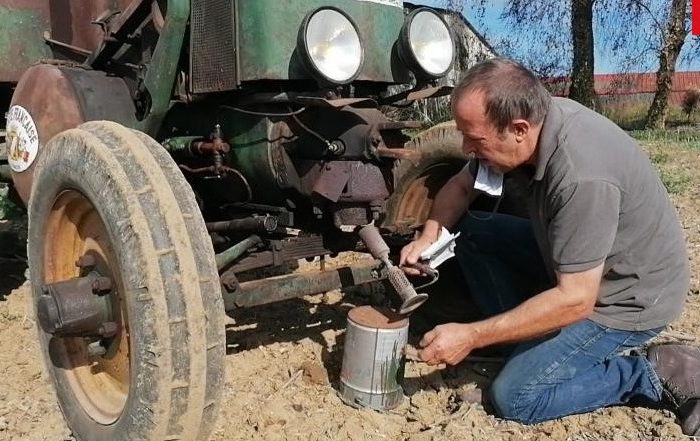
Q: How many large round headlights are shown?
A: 2